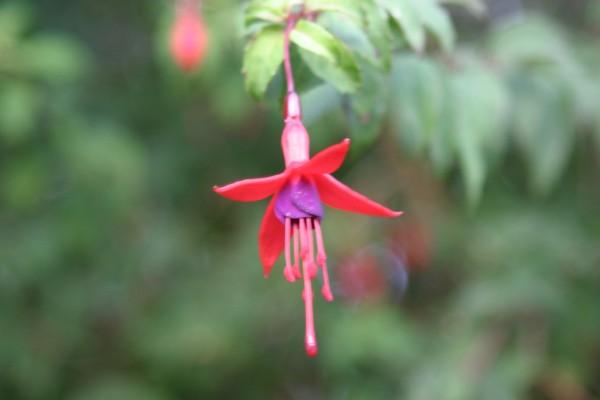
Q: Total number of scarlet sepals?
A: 4